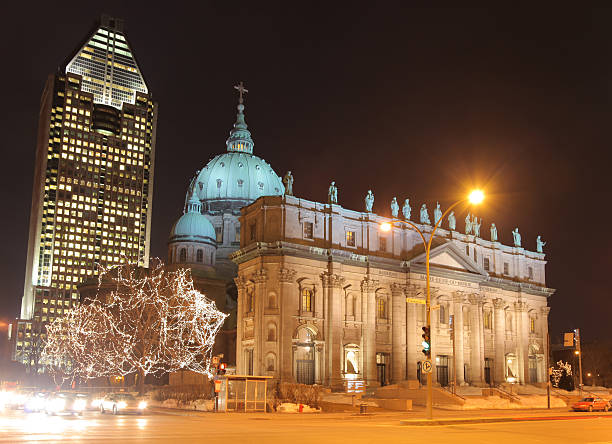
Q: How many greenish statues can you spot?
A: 13